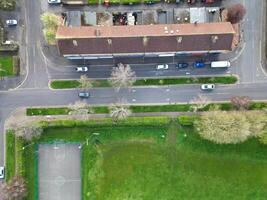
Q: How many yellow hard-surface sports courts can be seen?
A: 0